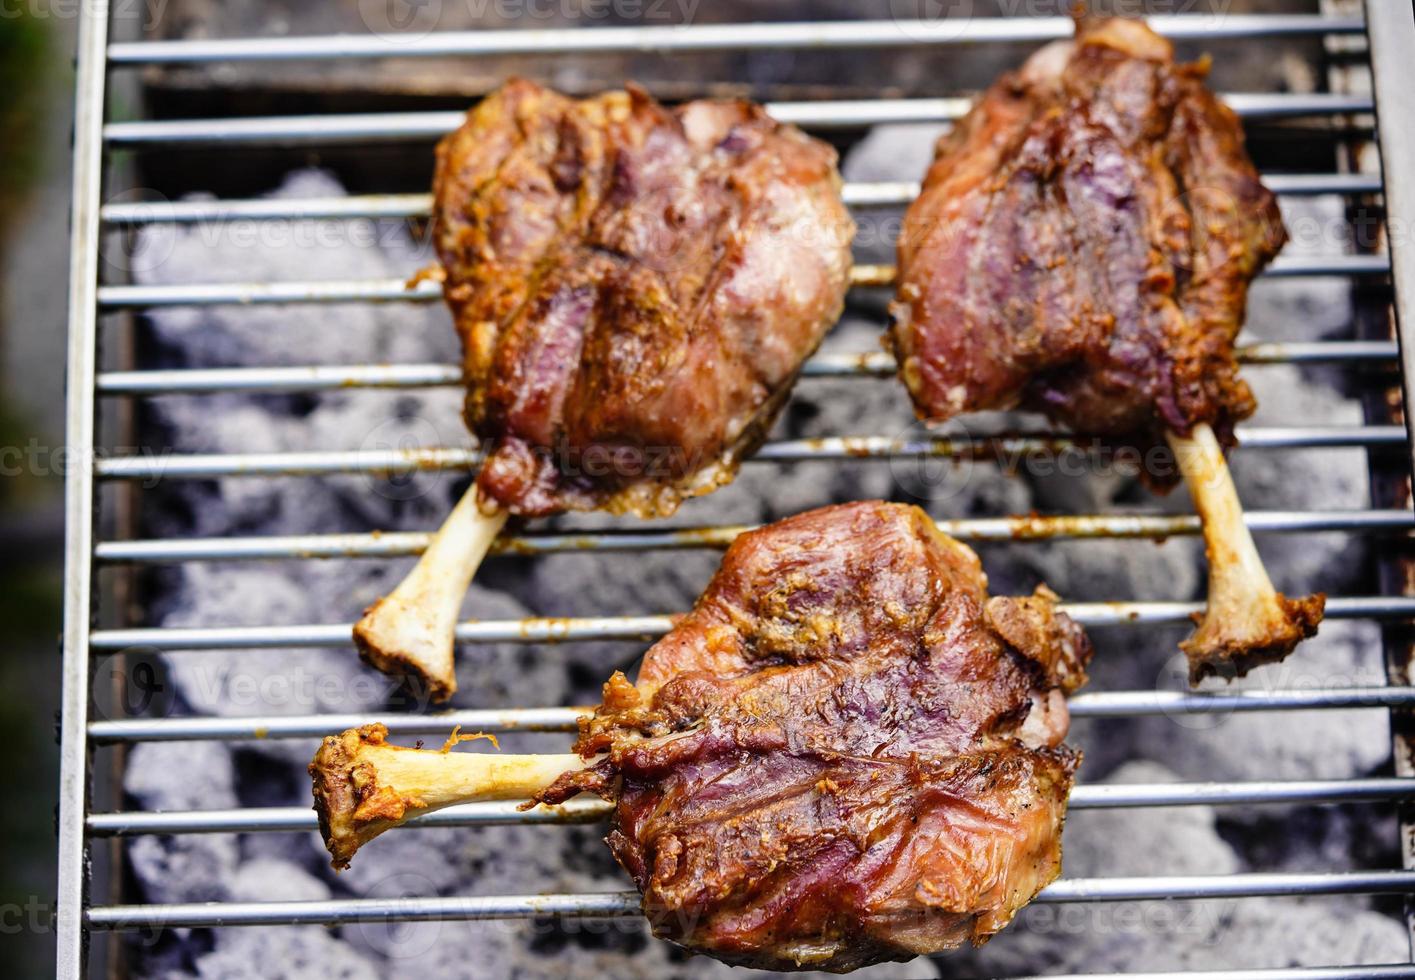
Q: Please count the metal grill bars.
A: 12